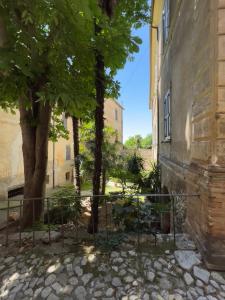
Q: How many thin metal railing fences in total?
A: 1